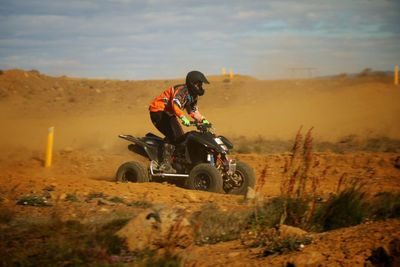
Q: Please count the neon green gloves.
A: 2